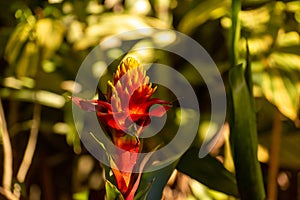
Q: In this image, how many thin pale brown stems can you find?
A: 2